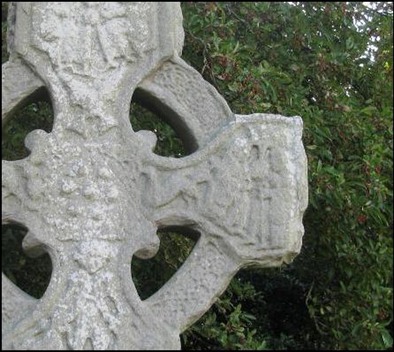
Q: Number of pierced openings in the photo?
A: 4